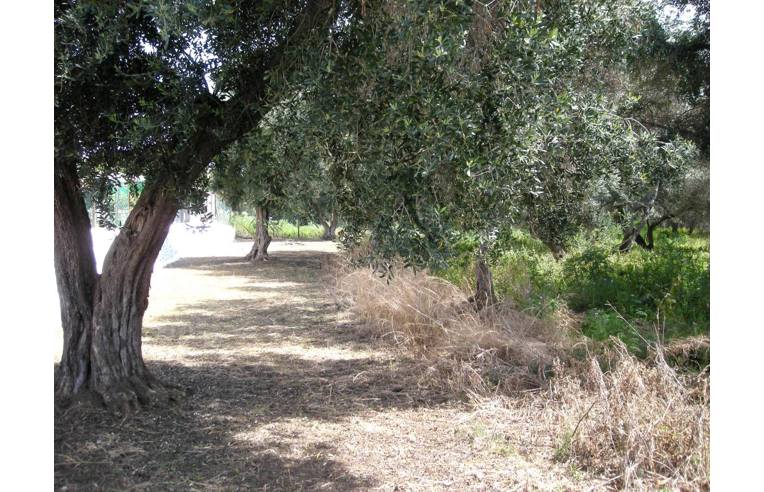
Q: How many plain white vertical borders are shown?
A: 2